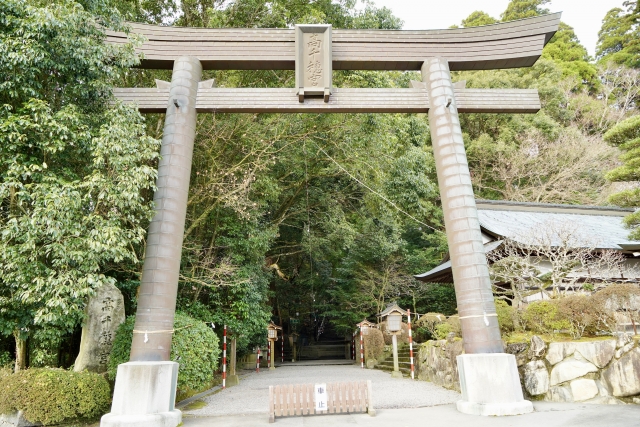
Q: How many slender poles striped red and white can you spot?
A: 7